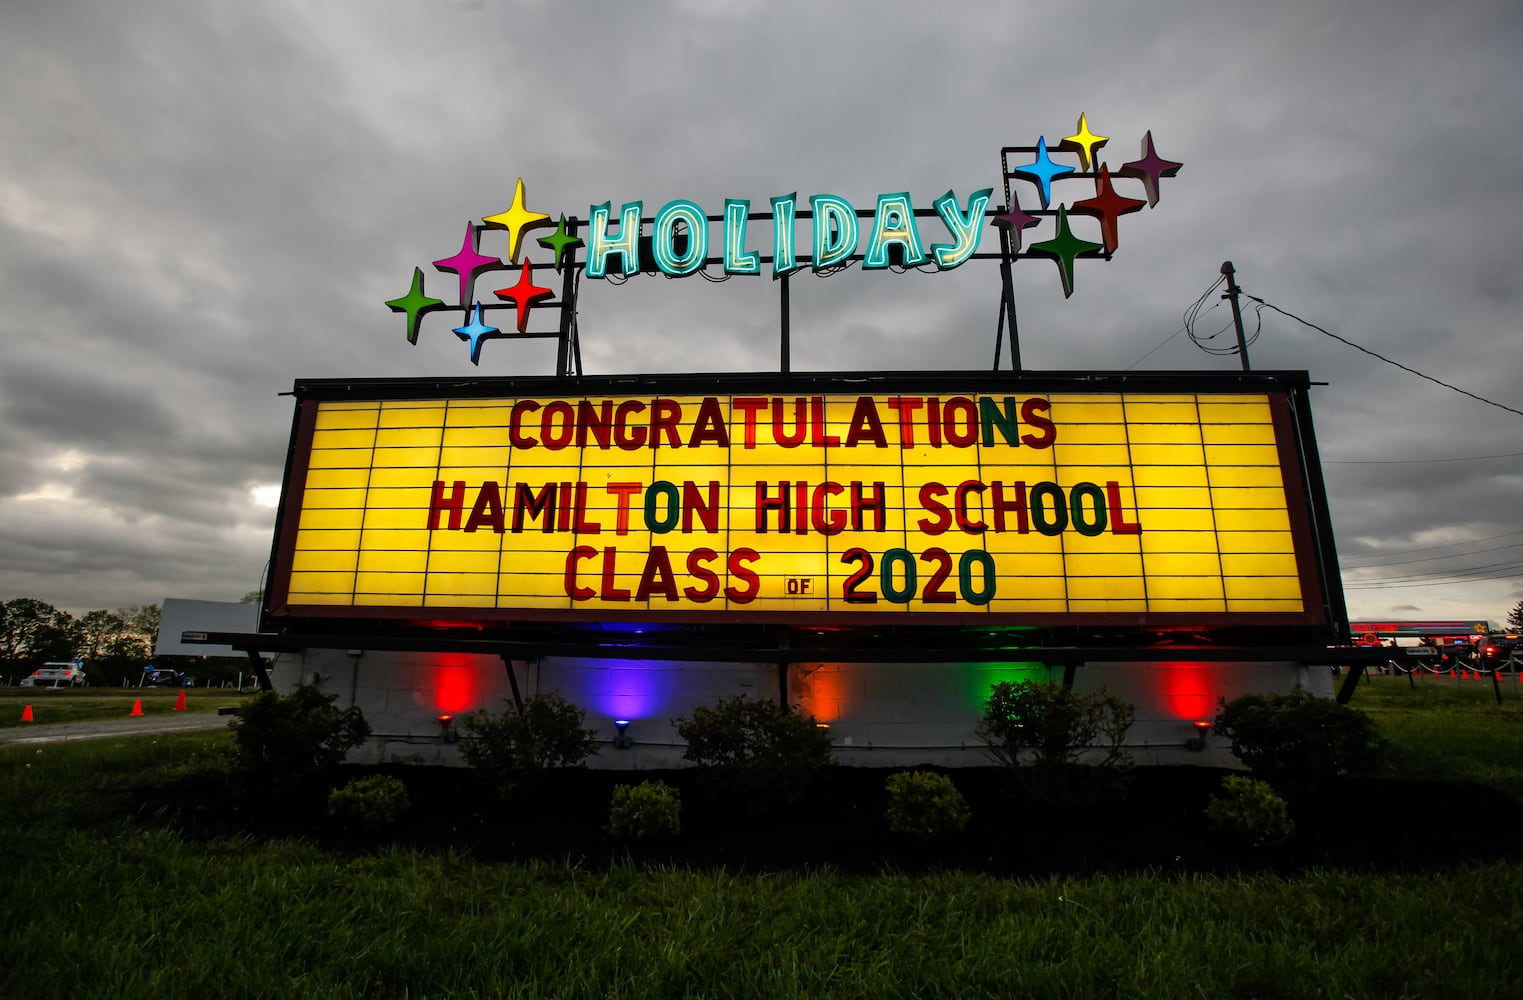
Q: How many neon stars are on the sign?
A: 12